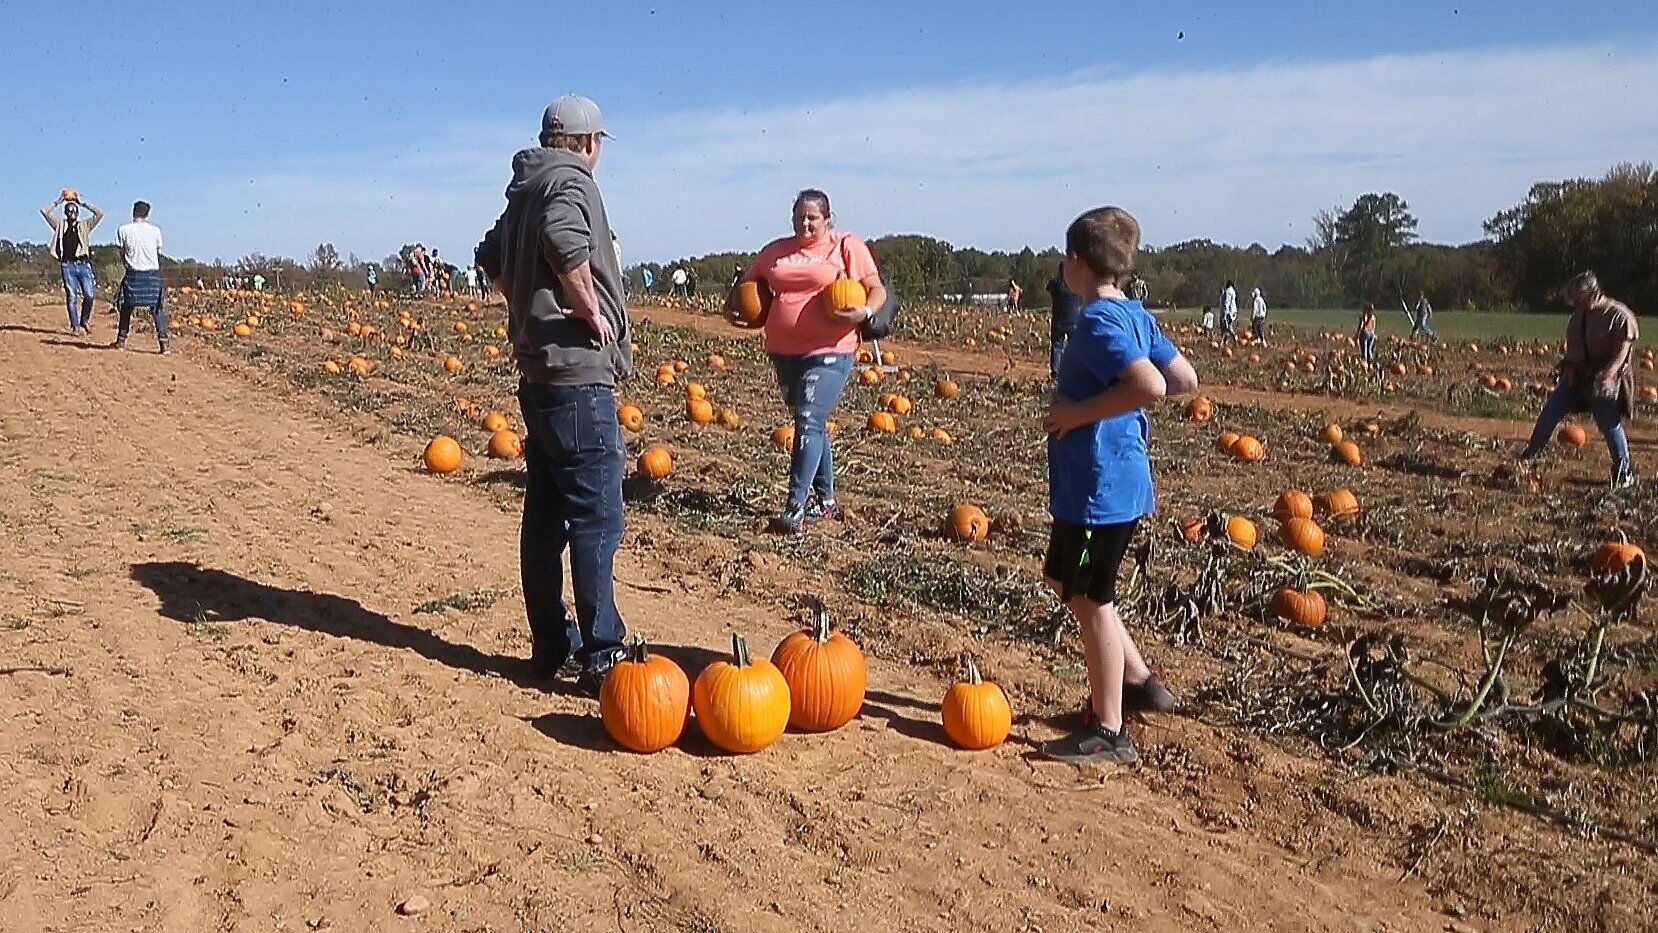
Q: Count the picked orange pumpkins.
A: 7